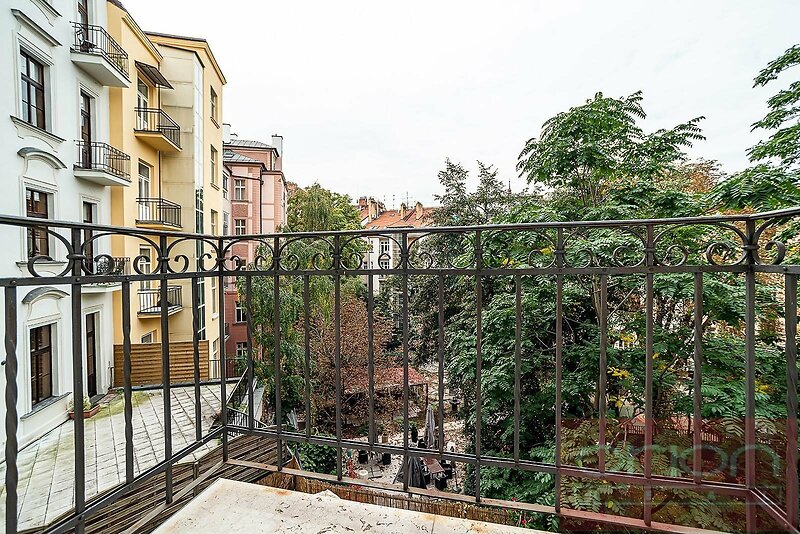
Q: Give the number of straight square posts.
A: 10